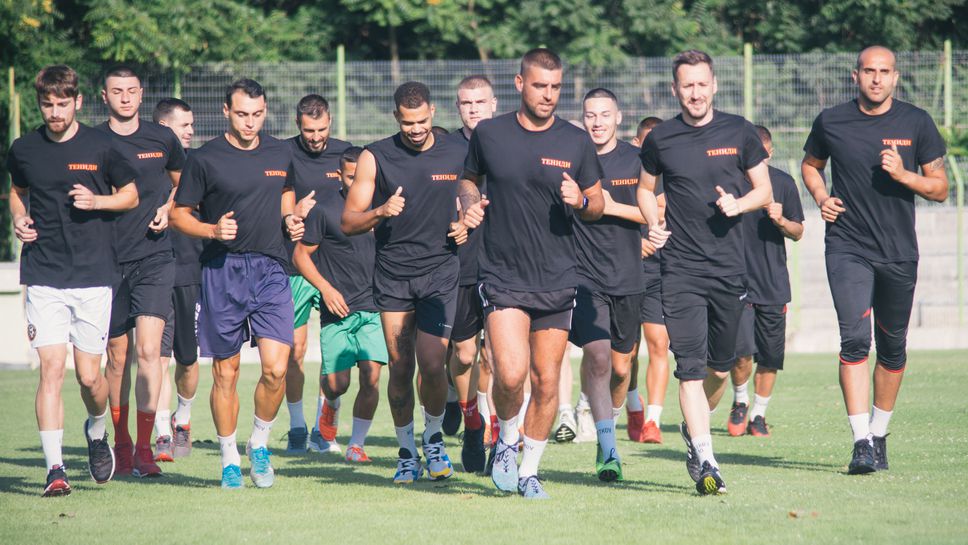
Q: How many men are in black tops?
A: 14